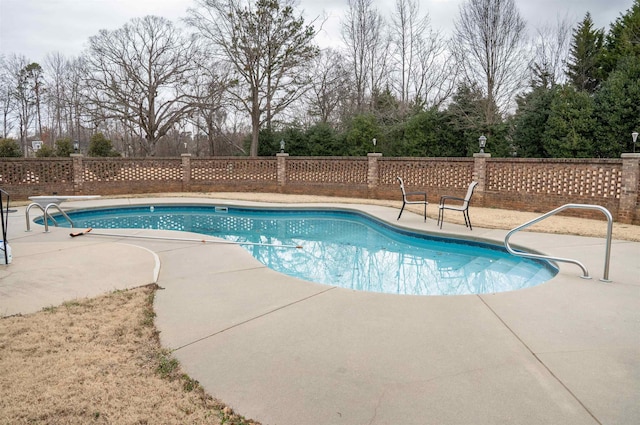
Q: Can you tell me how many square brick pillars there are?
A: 6